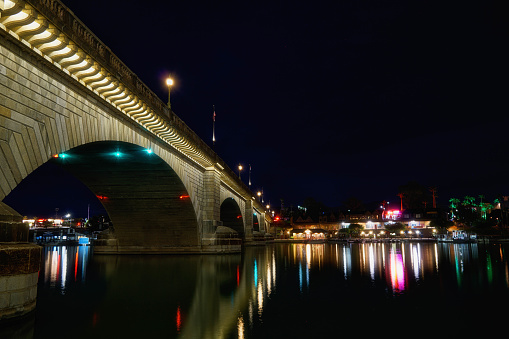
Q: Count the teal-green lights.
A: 3